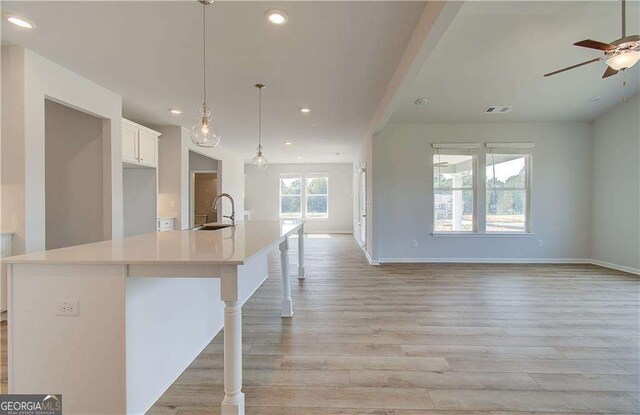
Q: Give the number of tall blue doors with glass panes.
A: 0